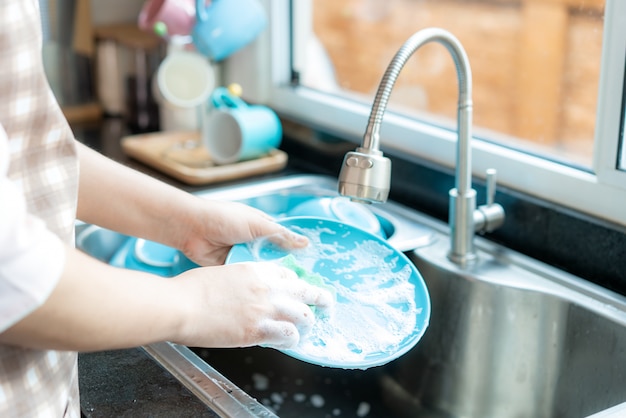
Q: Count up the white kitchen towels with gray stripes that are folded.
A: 0